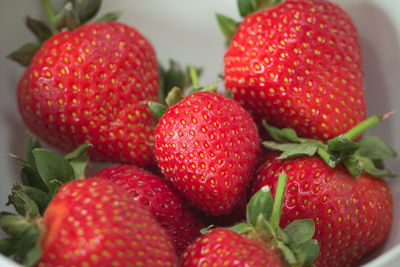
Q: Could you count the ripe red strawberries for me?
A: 7